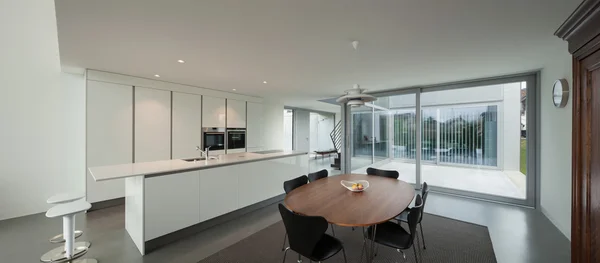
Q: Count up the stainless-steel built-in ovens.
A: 2